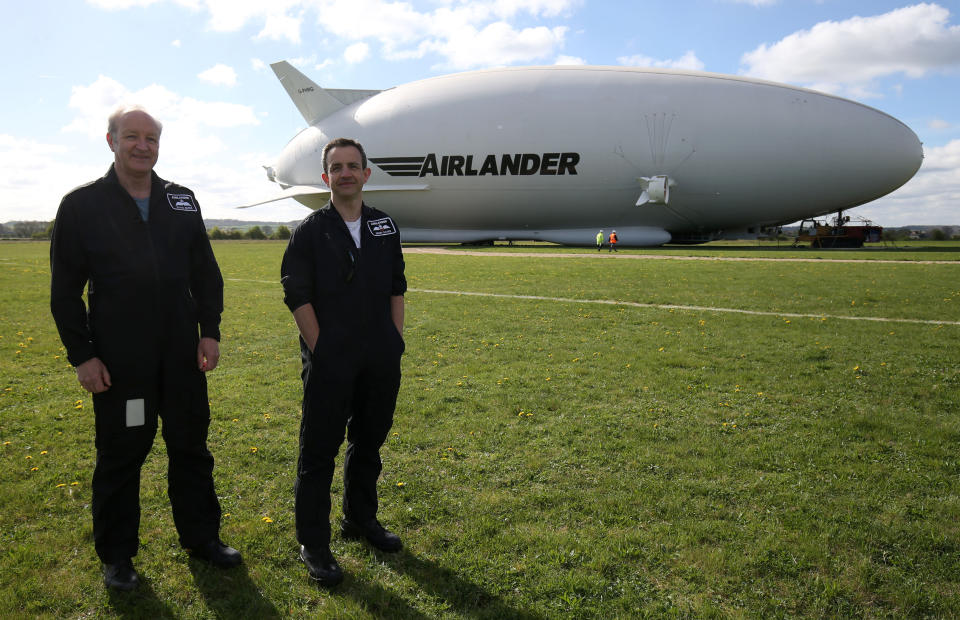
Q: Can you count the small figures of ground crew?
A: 2